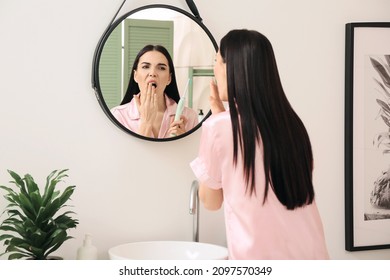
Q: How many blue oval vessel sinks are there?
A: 0